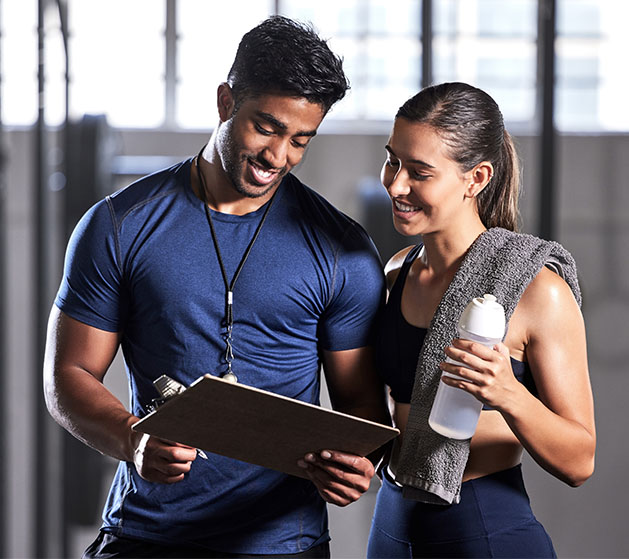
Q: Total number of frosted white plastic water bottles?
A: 1